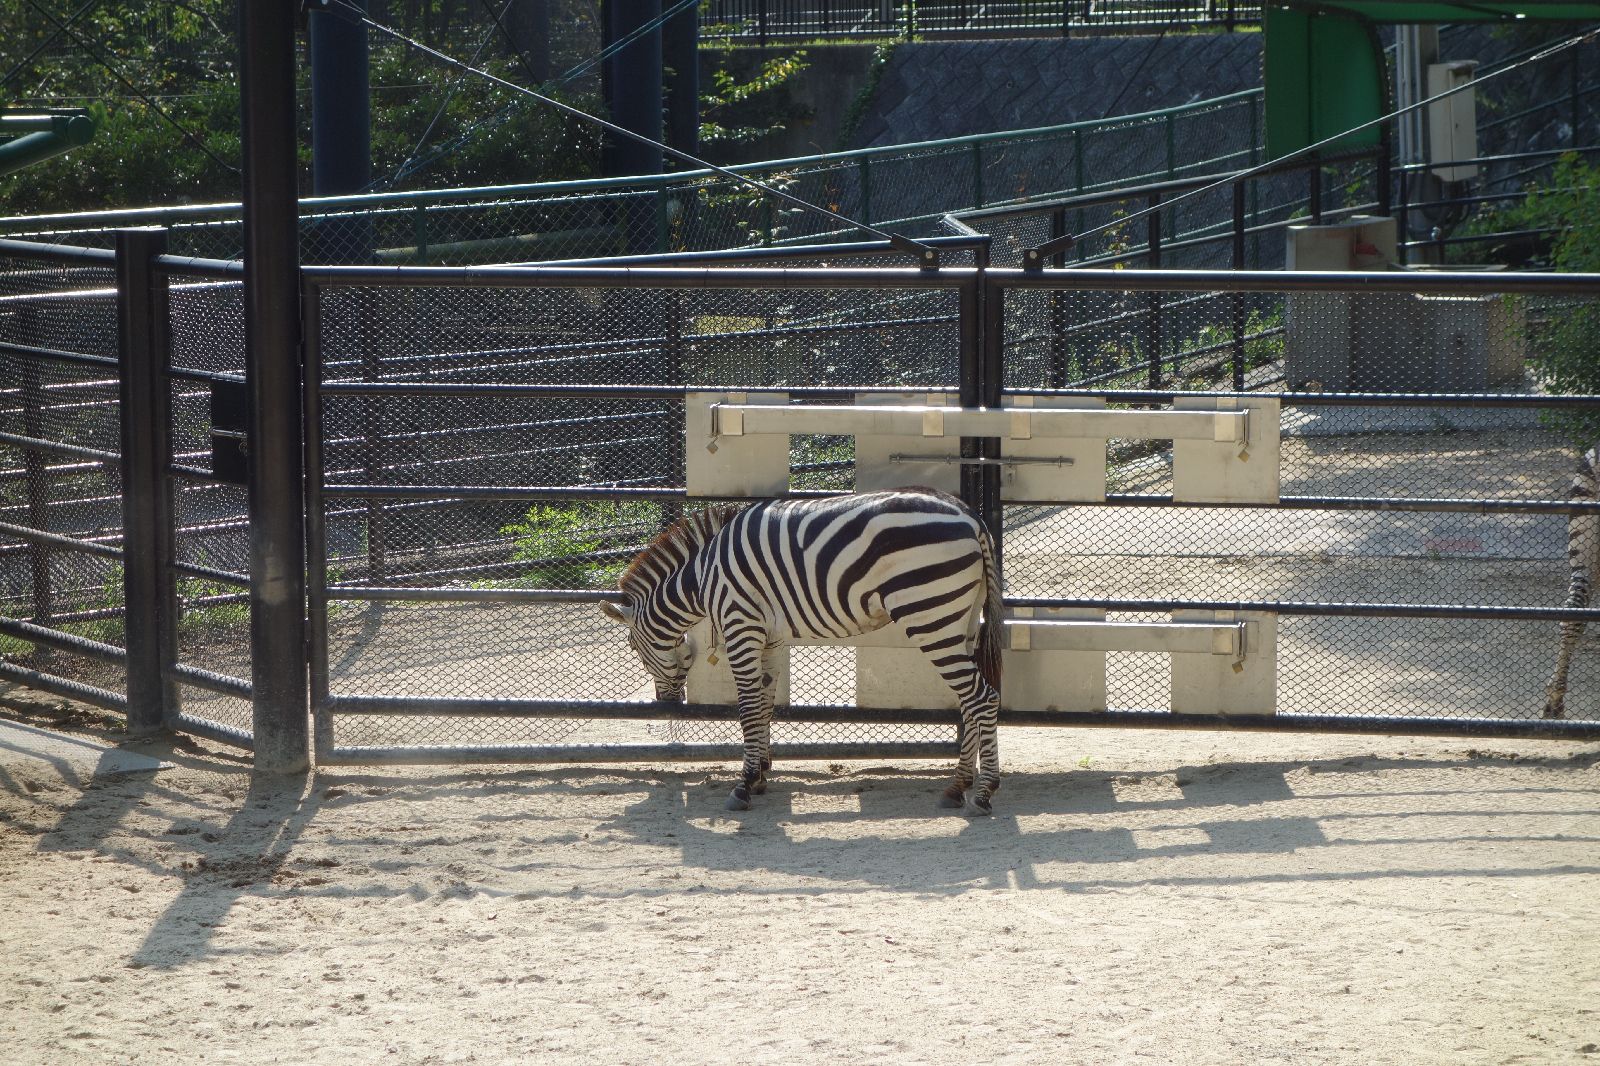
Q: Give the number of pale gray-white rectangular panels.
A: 8